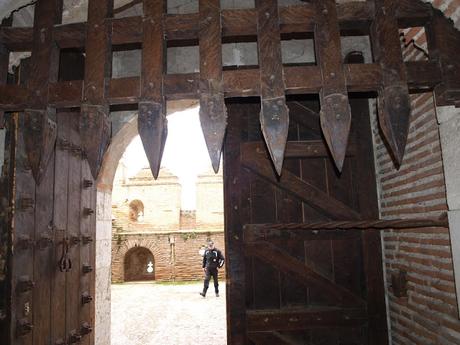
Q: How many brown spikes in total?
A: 7